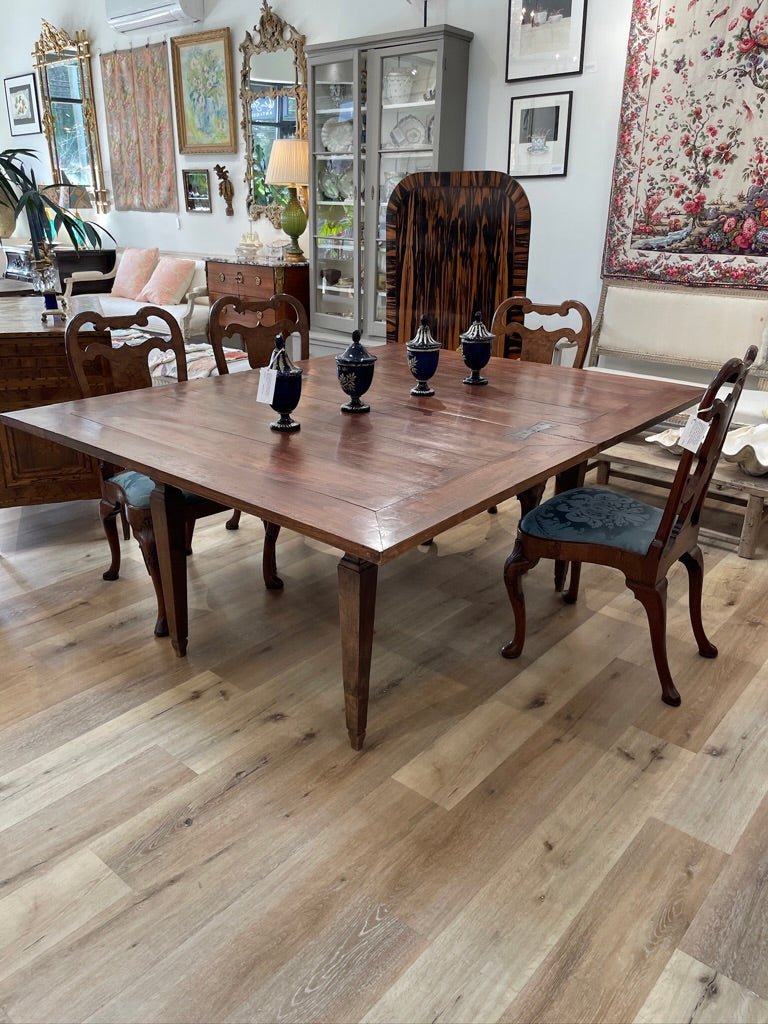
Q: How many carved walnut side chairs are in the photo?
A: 4